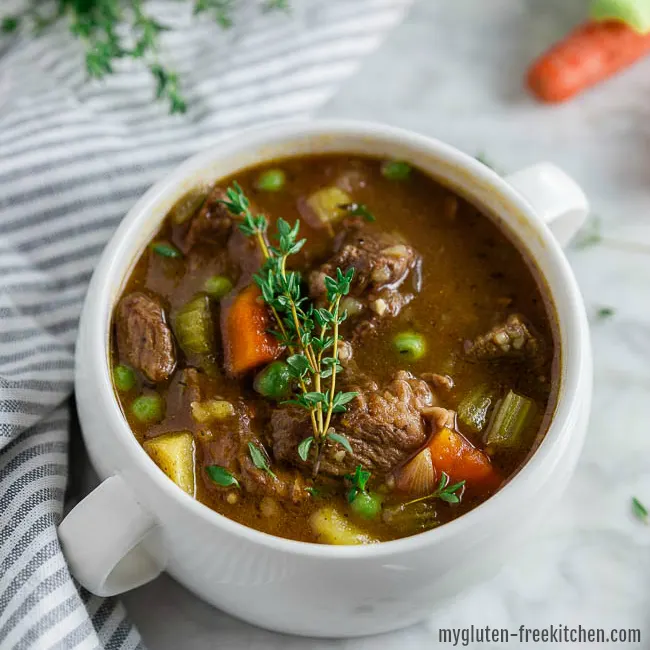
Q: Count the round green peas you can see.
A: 8